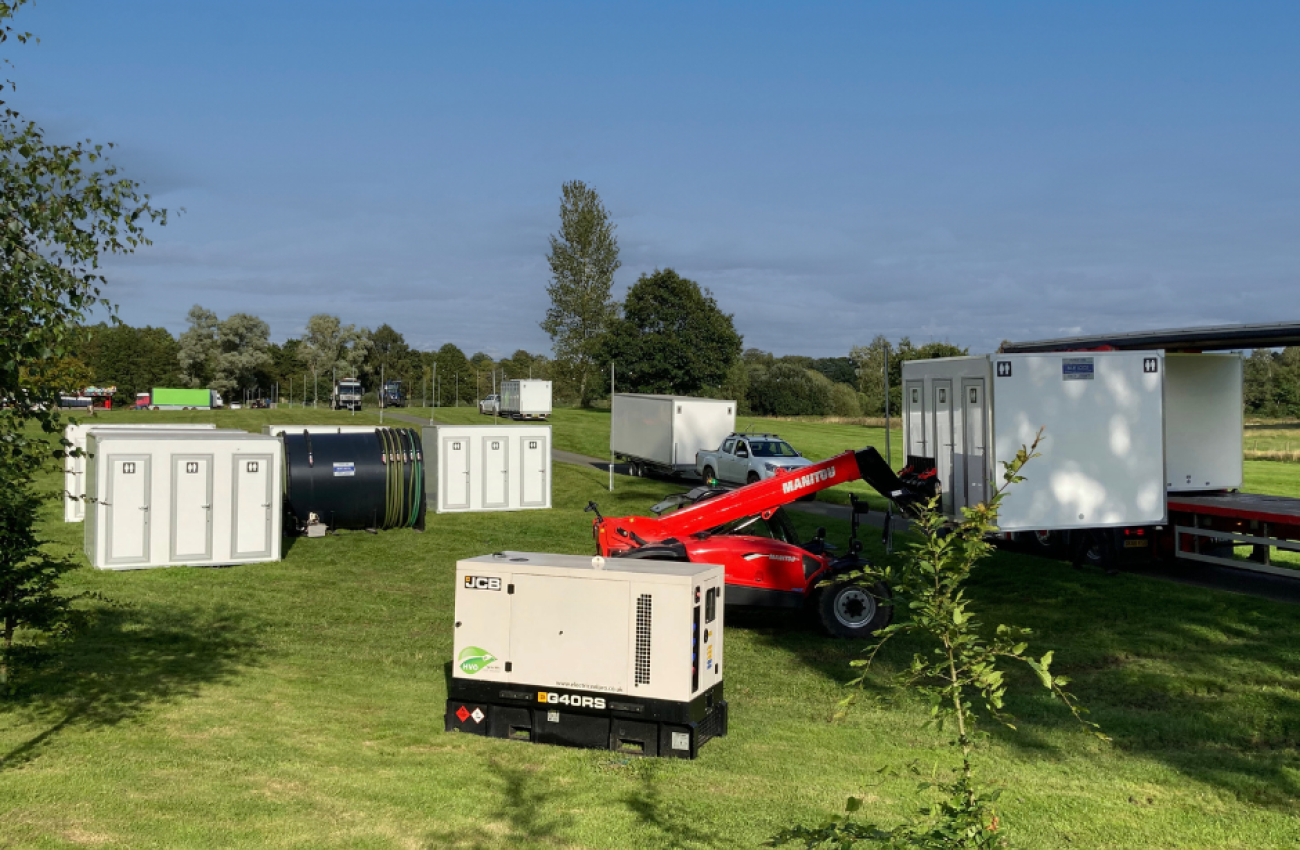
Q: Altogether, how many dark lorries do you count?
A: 1